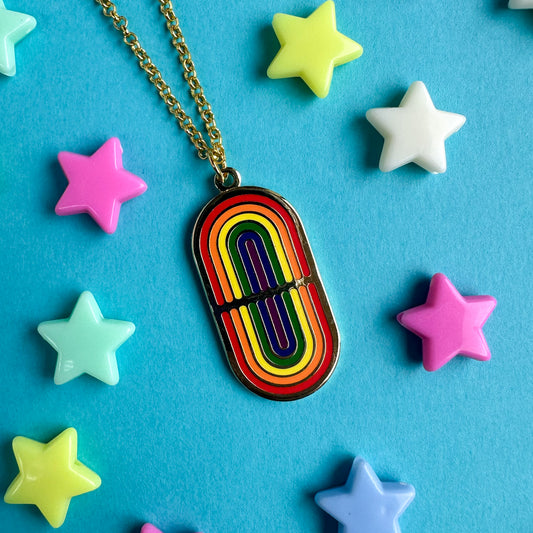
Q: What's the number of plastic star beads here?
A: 10